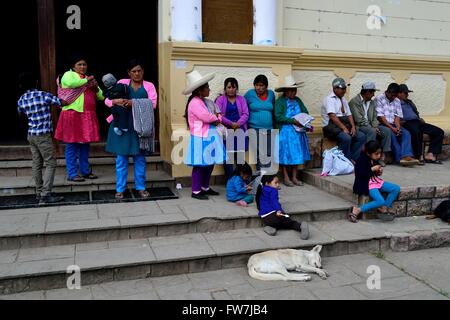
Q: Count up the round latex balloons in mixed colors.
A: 0